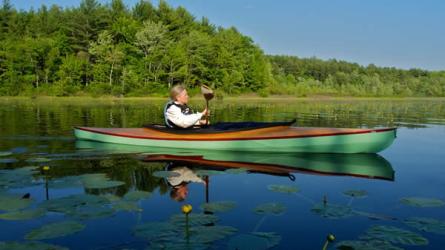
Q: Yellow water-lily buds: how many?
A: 3